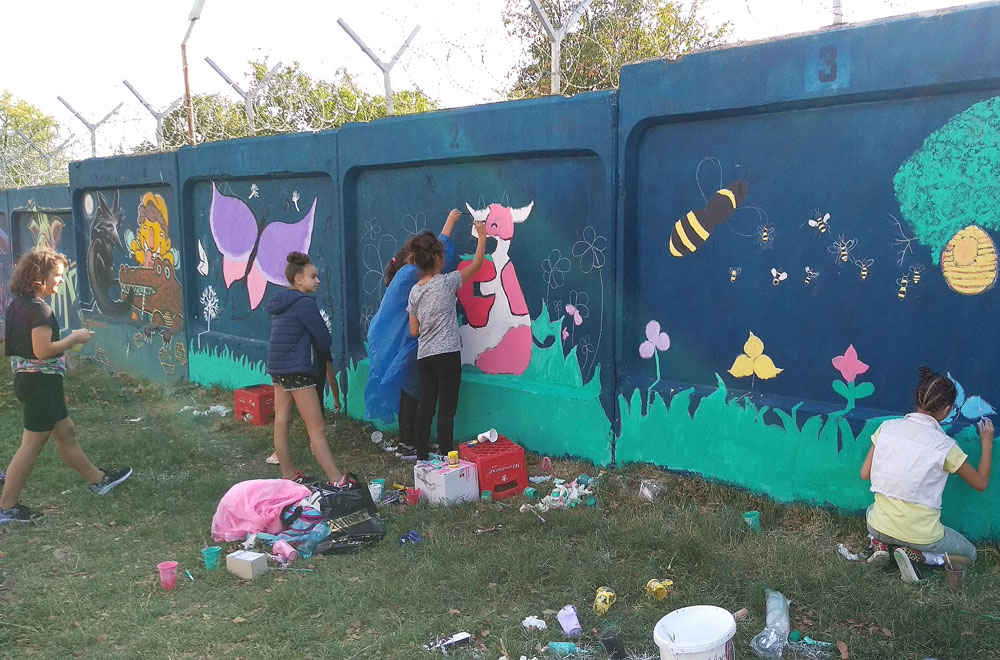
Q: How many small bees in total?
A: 9